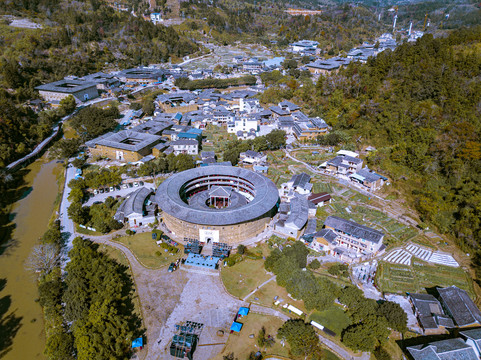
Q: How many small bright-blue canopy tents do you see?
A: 3